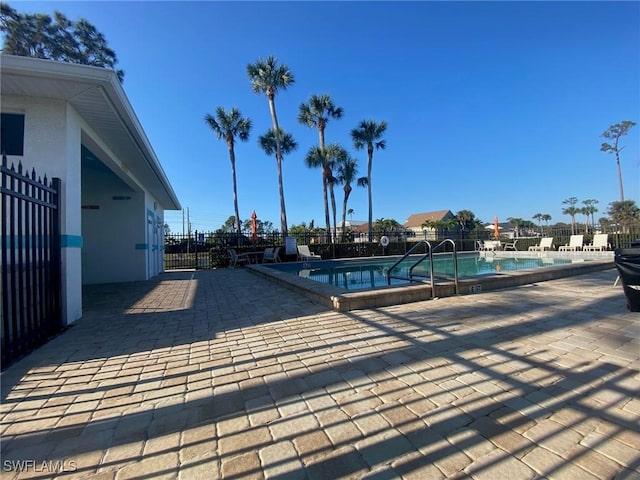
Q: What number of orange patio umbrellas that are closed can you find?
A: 2